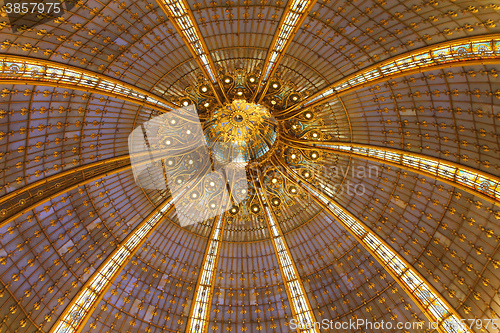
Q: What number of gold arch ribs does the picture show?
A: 10